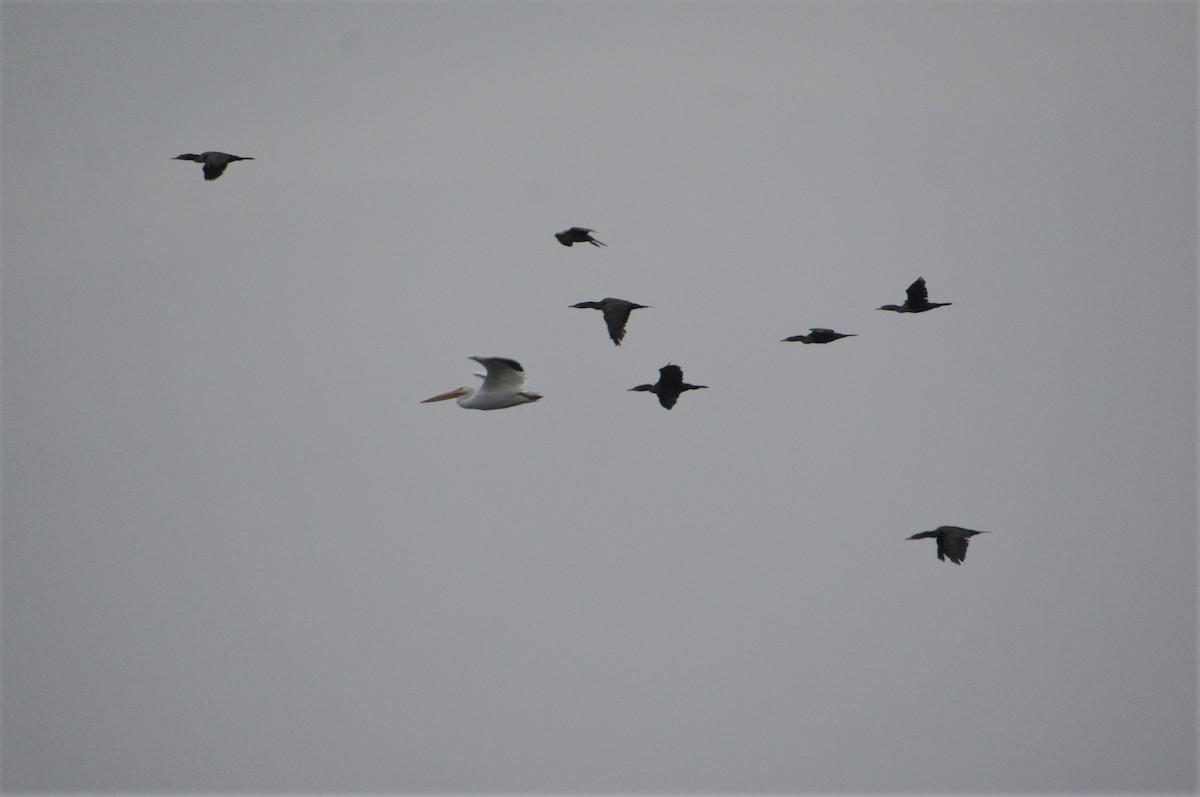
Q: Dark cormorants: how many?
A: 7